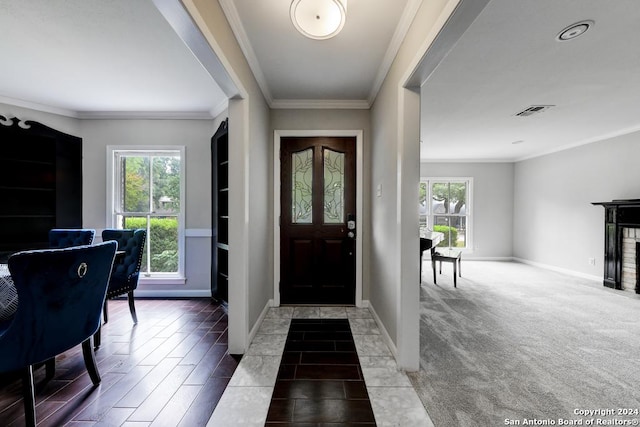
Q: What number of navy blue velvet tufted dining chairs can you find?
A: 3